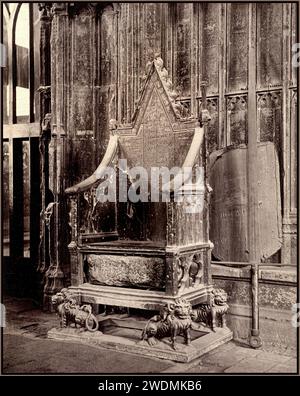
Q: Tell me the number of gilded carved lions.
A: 3